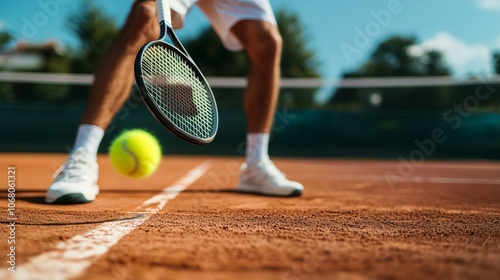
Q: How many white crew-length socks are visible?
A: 2